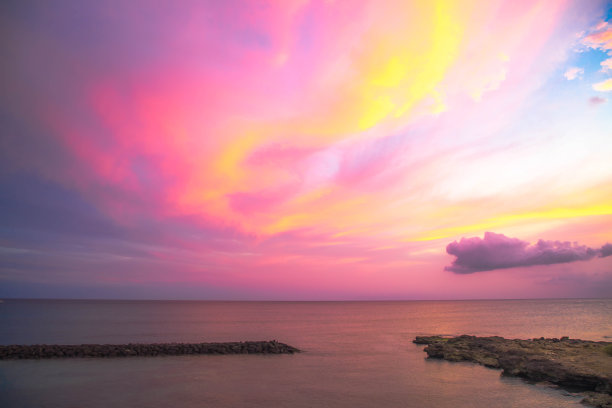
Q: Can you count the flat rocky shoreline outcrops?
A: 1